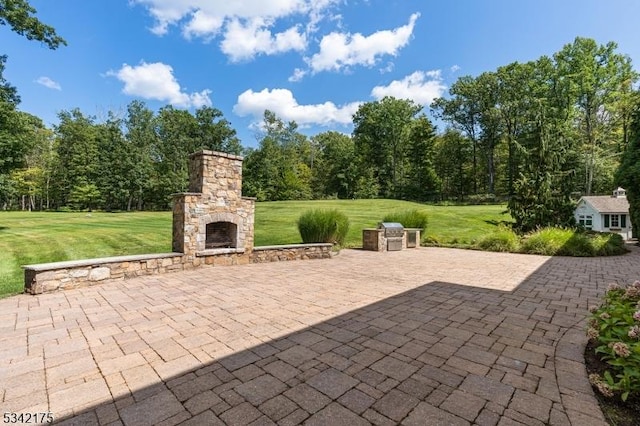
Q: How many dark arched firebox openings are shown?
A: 1